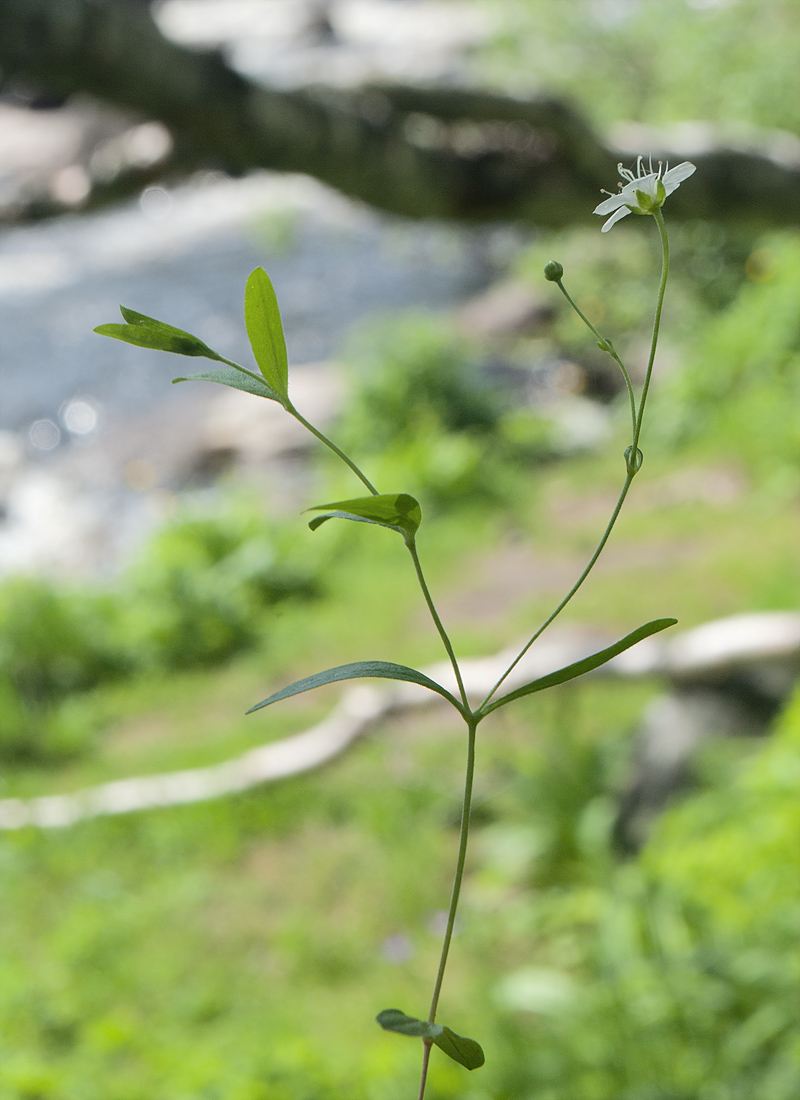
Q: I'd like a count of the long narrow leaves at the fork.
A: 2